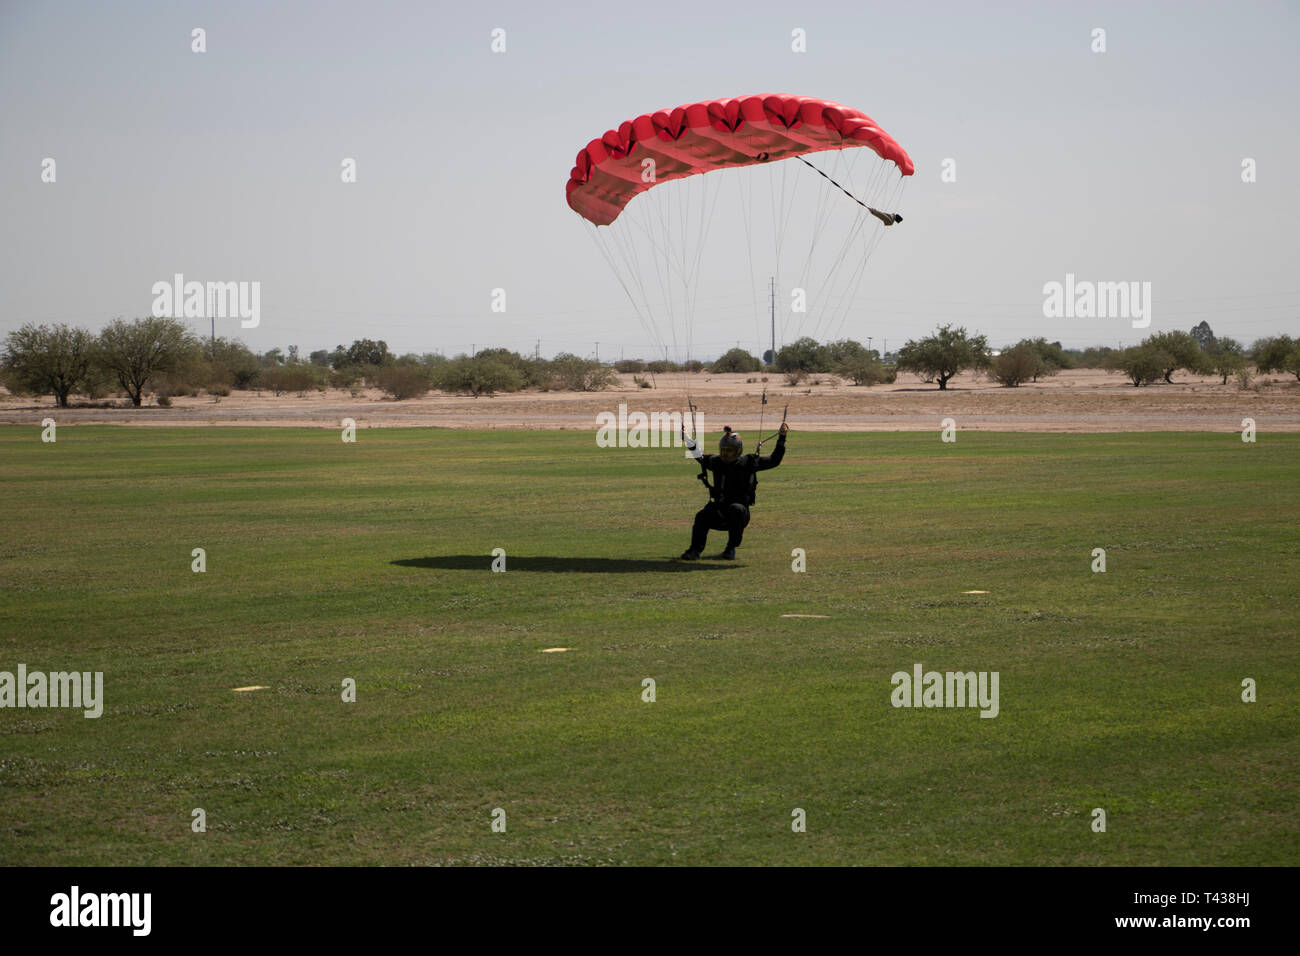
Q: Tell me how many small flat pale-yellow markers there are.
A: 4